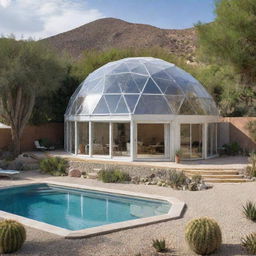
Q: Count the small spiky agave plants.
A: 3